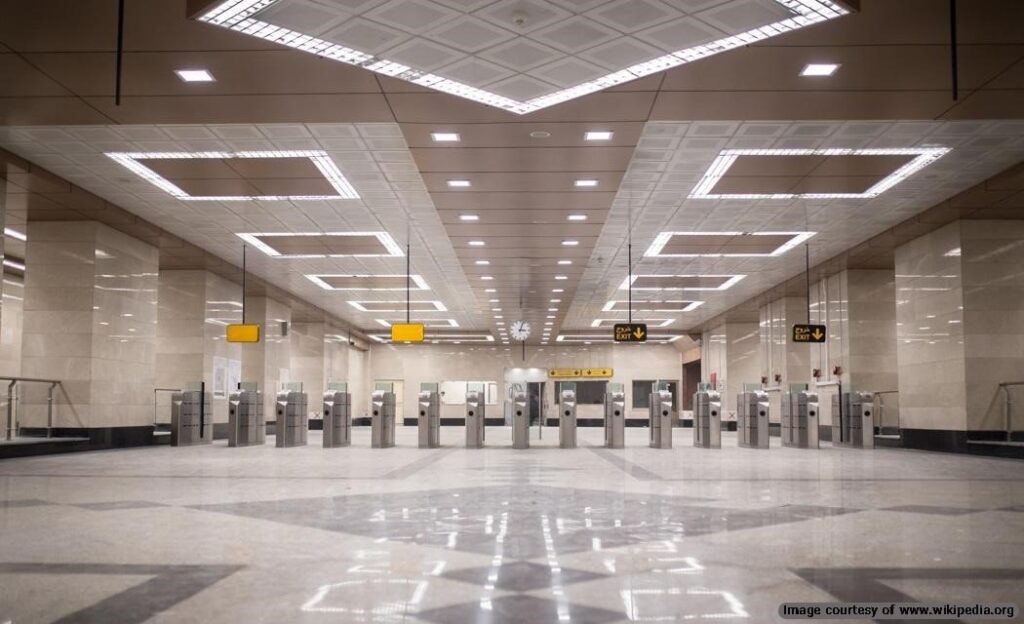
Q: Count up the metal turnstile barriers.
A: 15